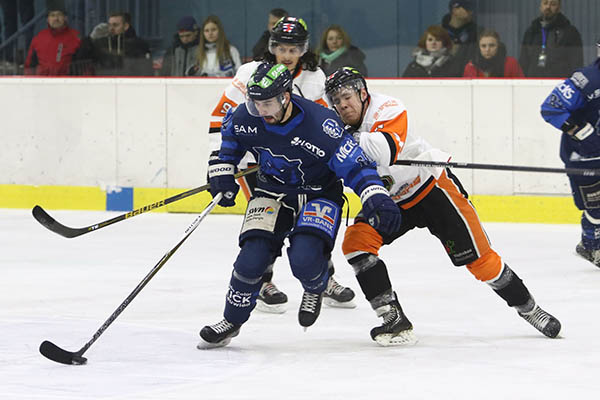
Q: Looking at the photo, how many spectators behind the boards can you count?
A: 10